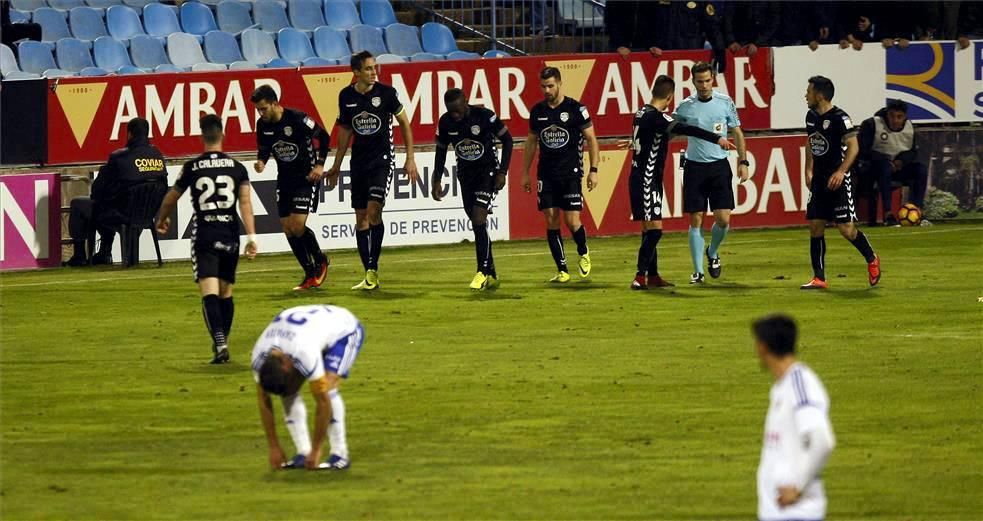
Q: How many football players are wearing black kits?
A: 7